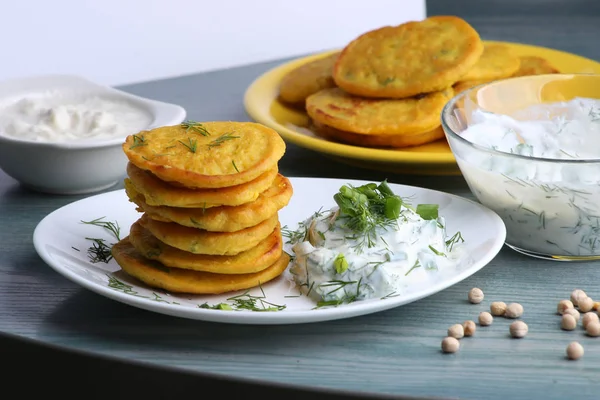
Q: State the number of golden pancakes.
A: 12